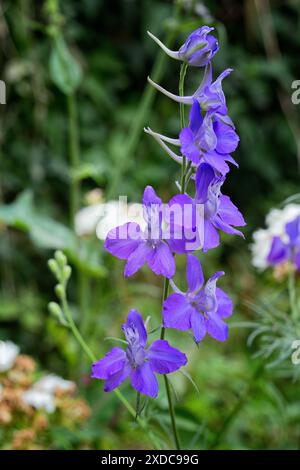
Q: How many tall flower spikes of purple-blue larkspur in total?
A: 1